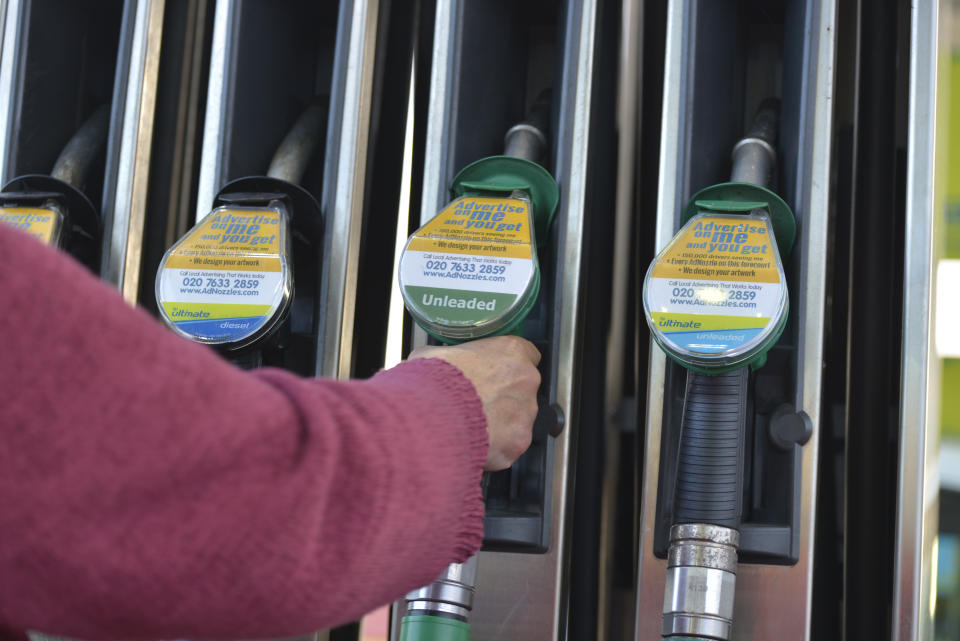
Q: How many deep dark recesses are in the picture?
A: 4